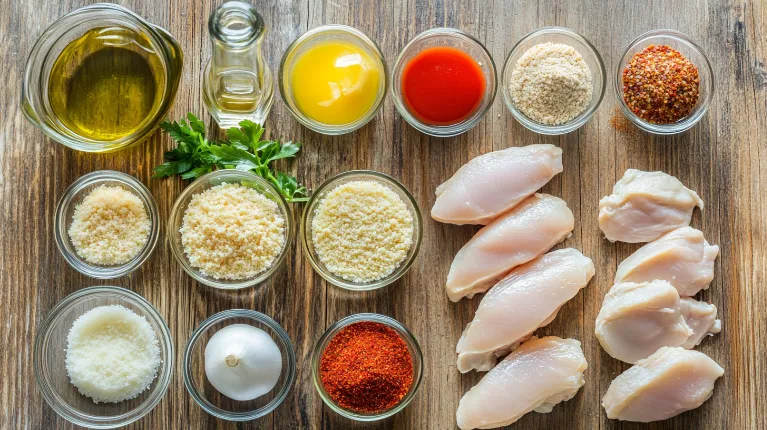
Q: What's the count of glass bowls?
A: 11